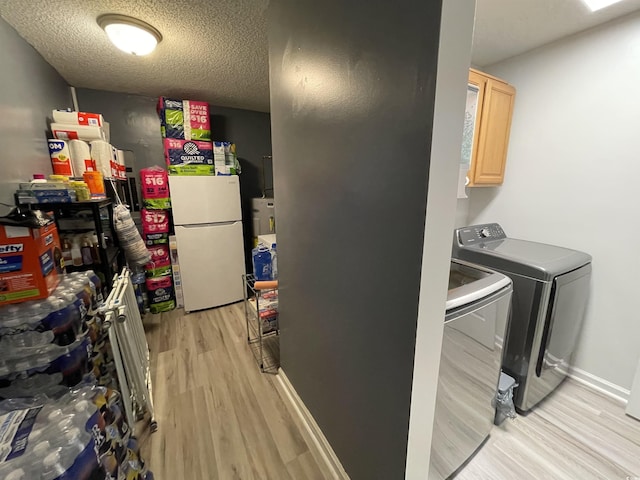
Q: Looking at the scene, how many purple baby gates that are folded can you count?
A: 0